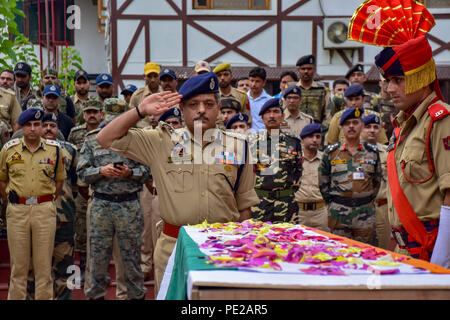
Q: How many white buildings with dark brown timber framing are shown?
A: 1